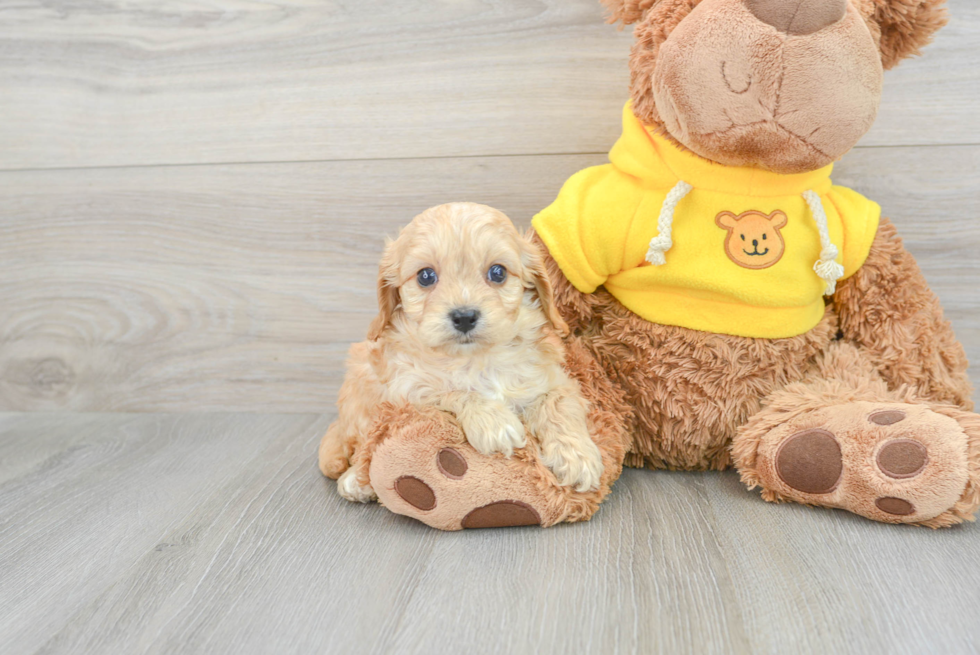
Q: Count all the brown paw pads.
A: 7